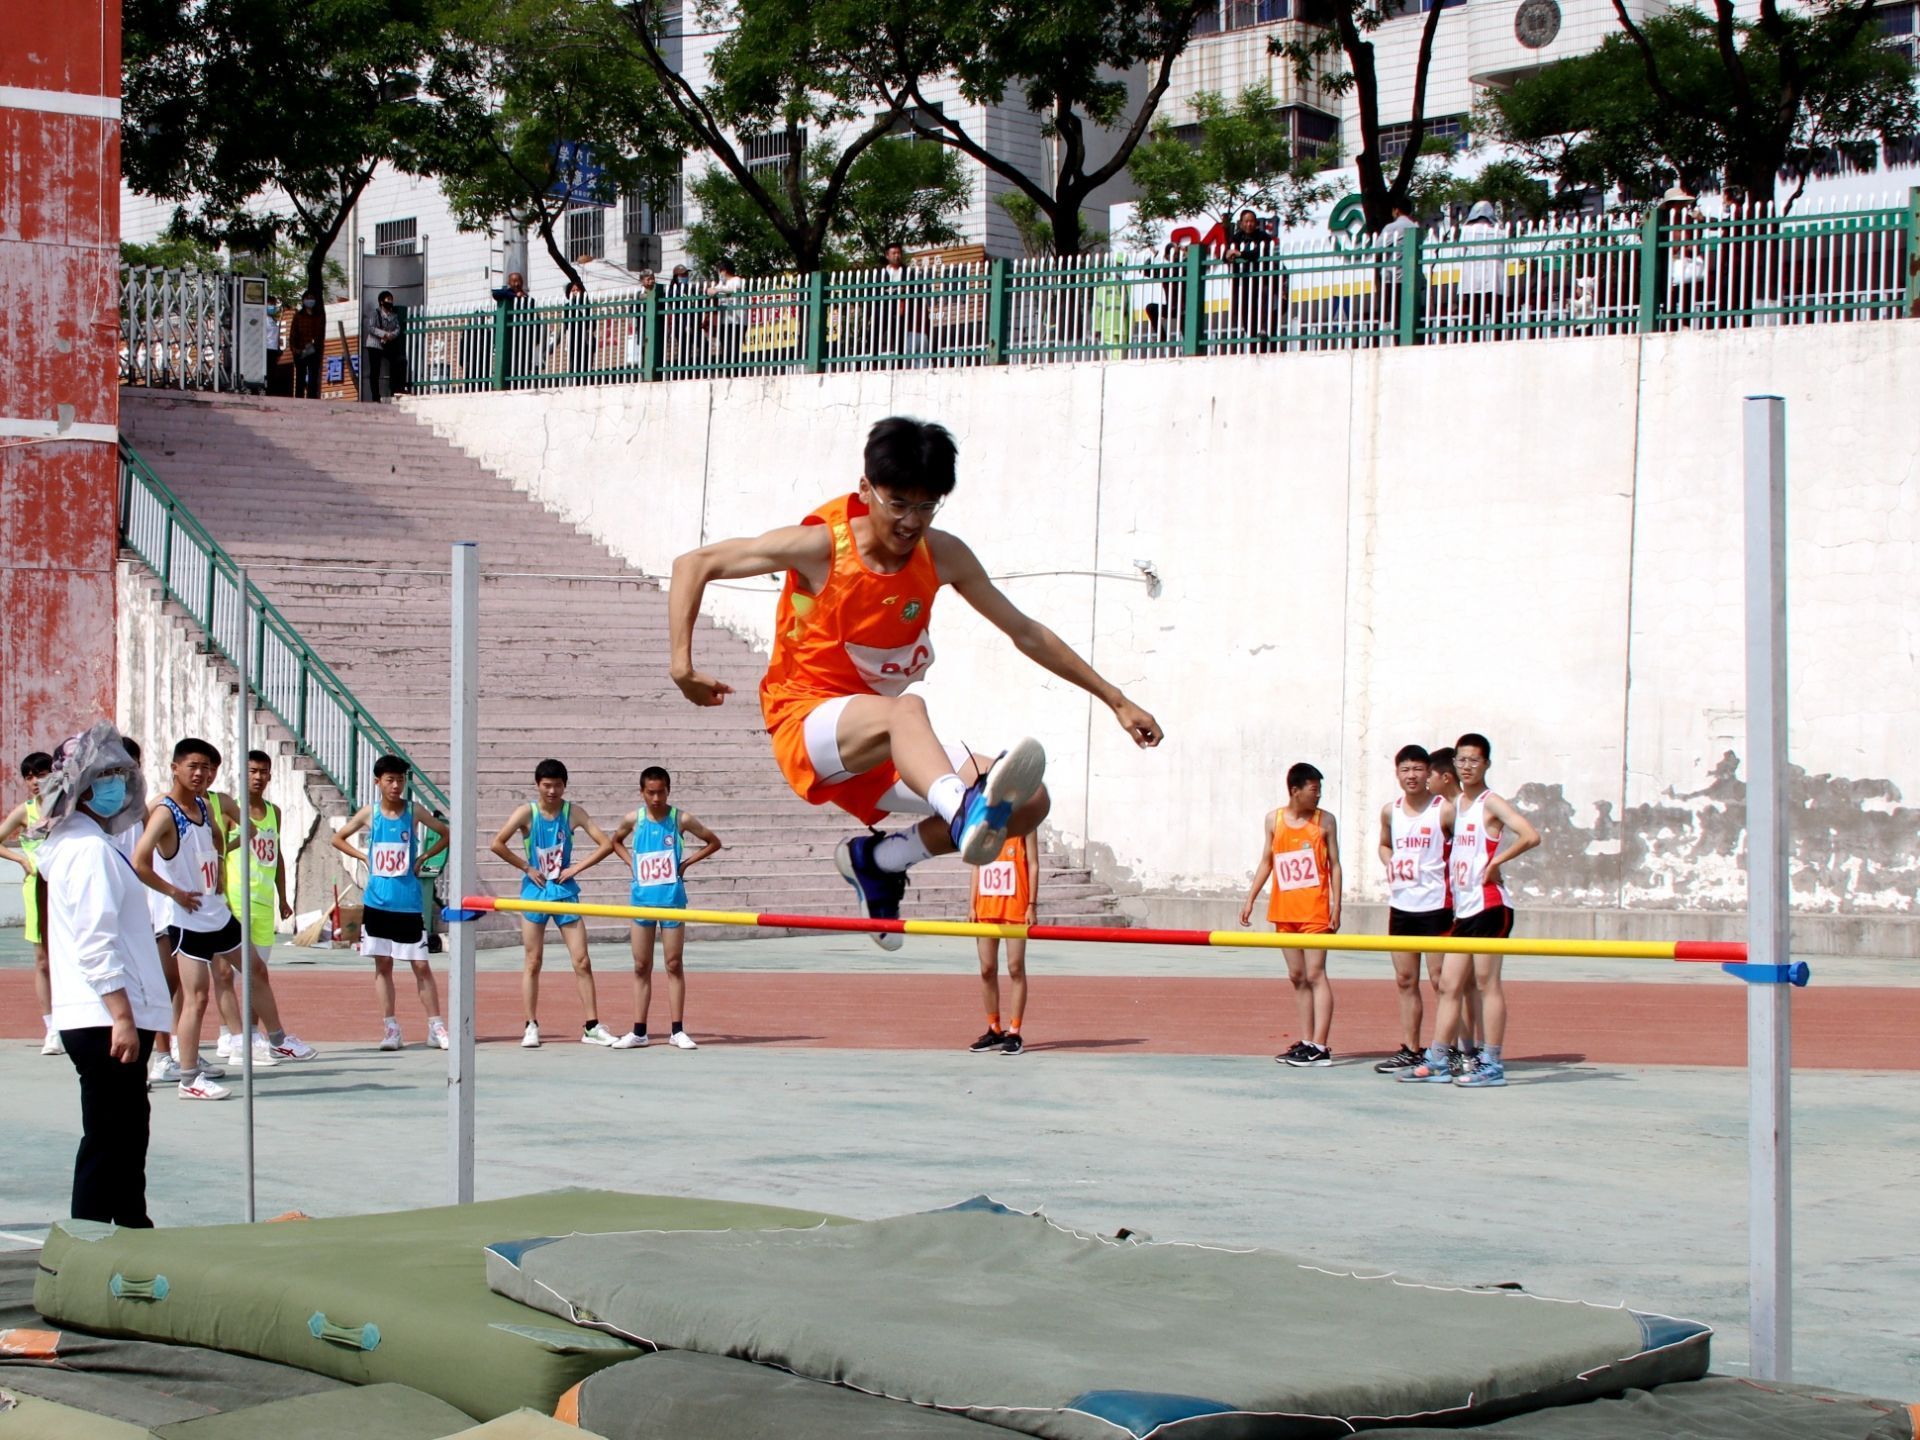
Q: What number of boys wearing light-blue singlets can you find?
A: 3